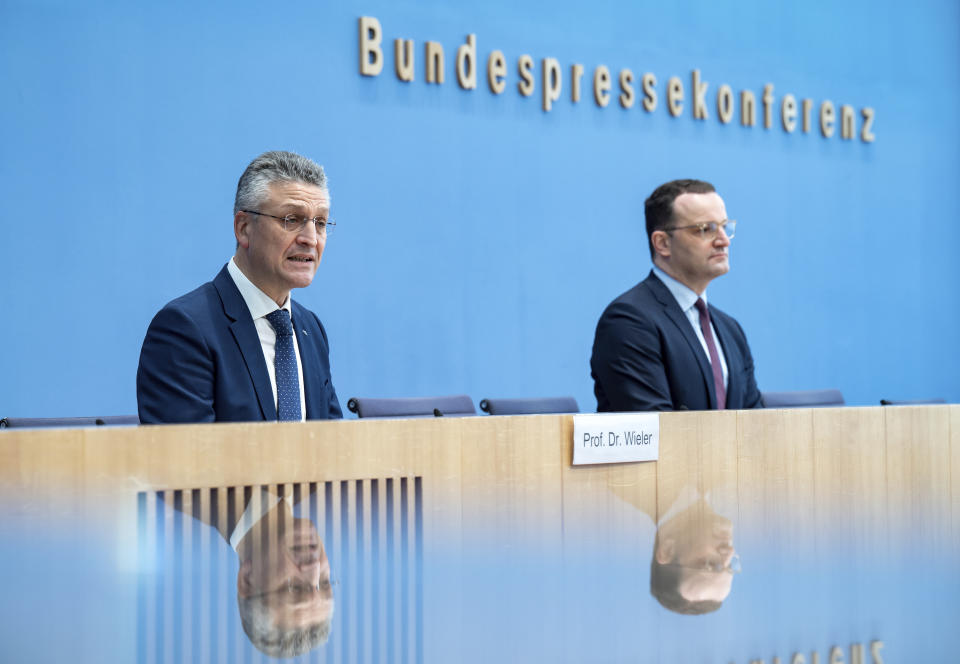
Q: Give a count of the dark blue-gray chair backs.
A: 5